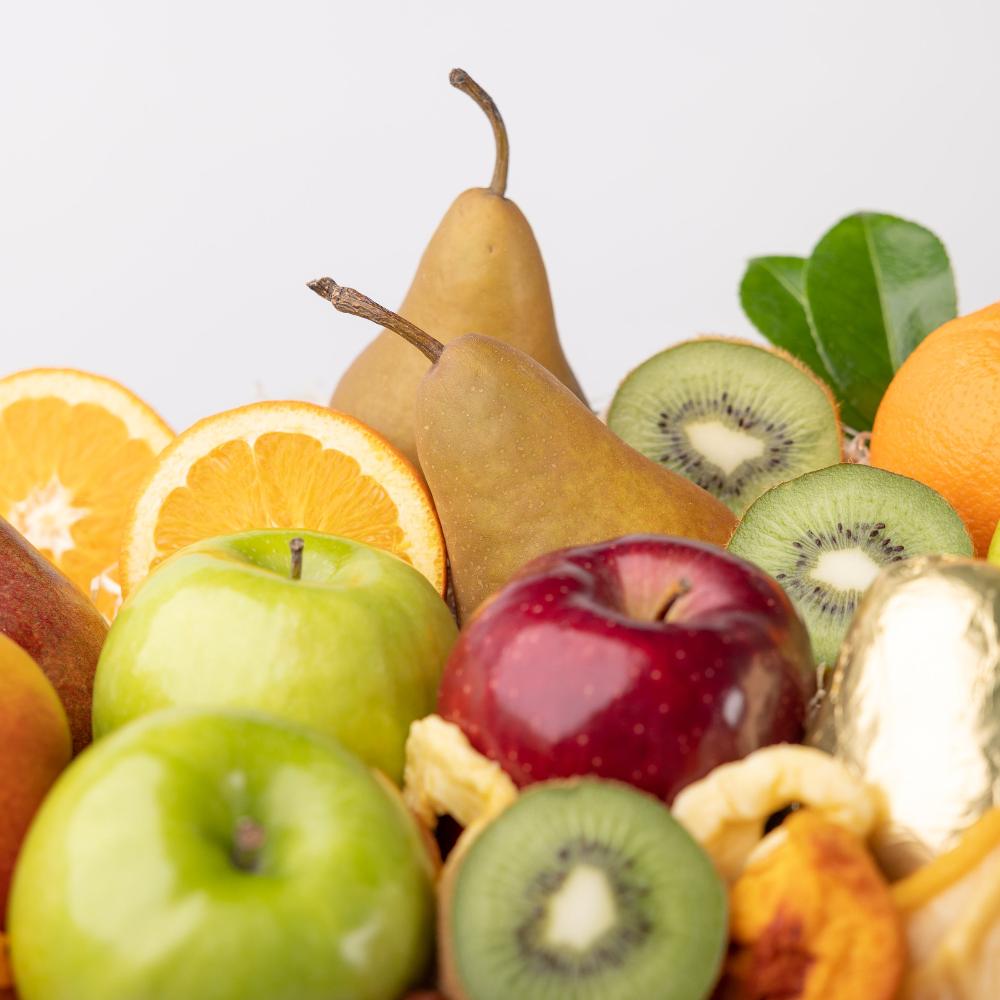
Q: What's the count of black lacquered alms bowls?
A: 0